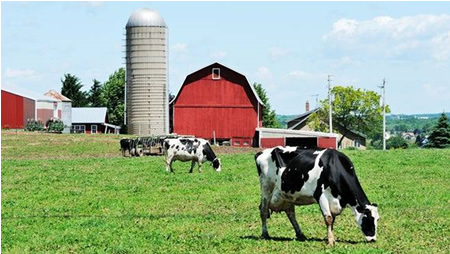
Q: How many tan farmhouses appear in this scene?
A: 1